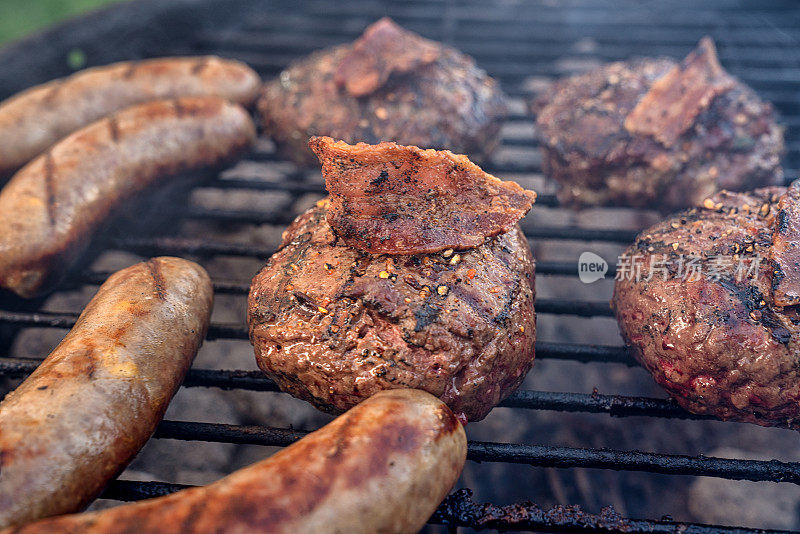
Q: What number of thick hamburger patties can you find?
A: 4